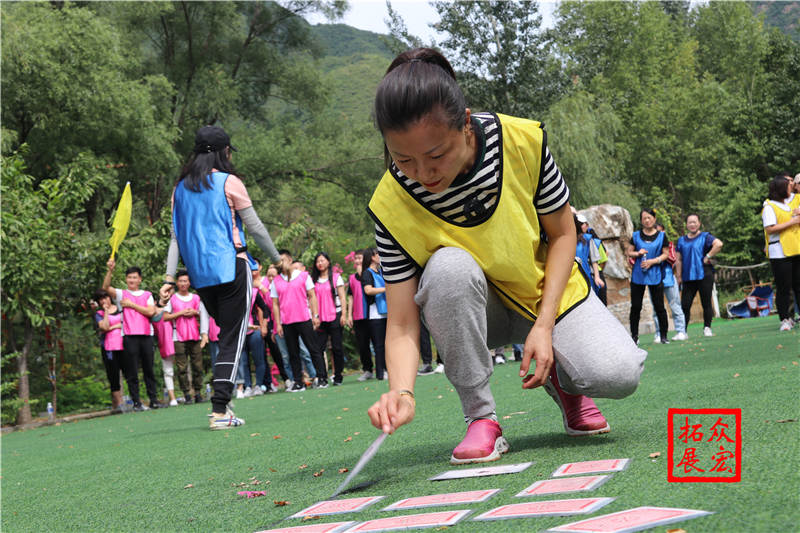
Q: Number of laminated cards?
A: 10